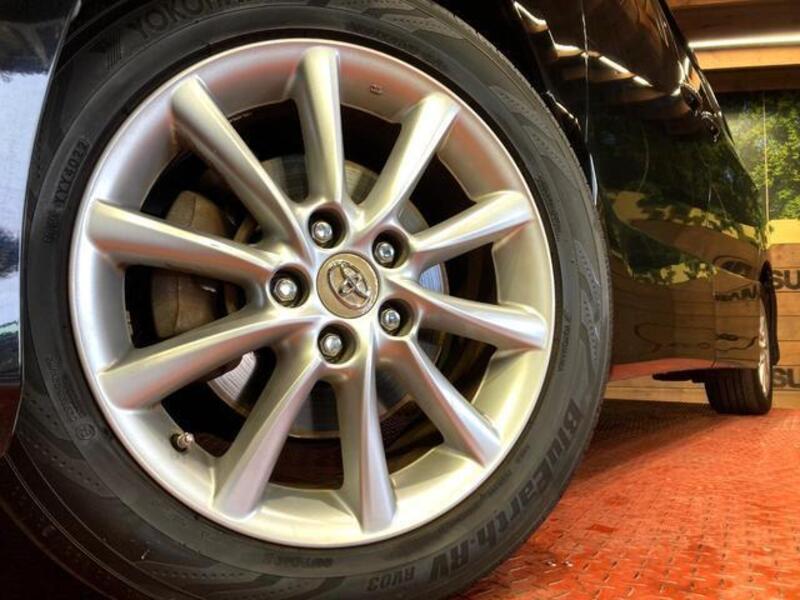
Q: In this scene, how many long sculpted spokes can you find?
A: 10